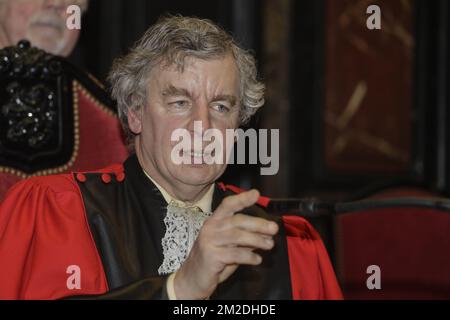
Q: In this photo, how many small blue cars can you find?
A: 0